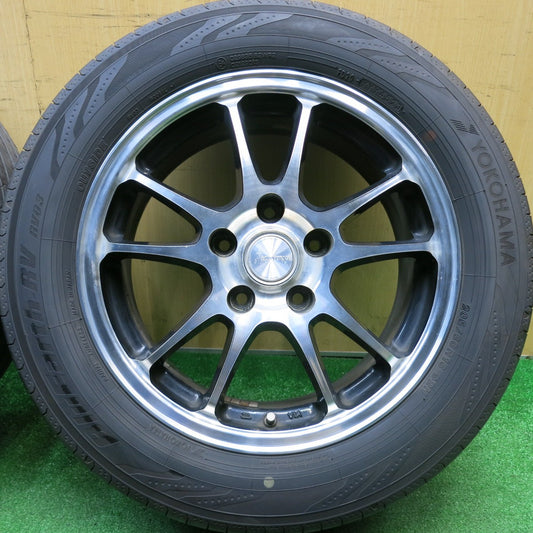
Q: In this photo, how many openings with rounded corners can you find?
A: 10